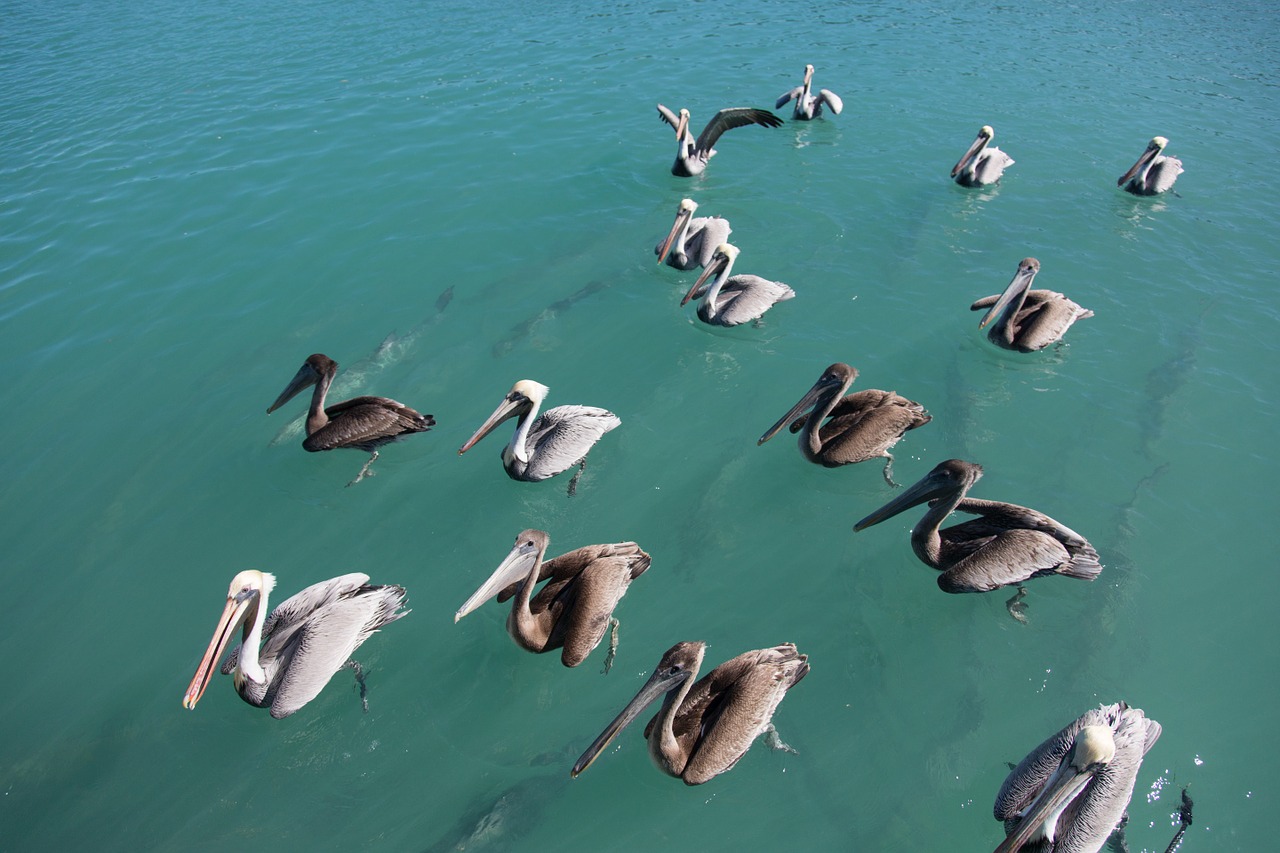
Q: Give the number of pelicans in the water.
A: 15